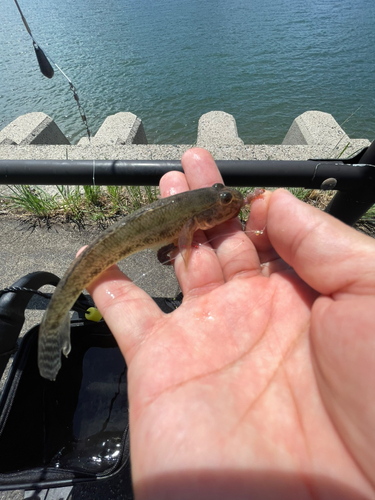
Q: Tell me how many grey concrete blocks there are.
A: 4